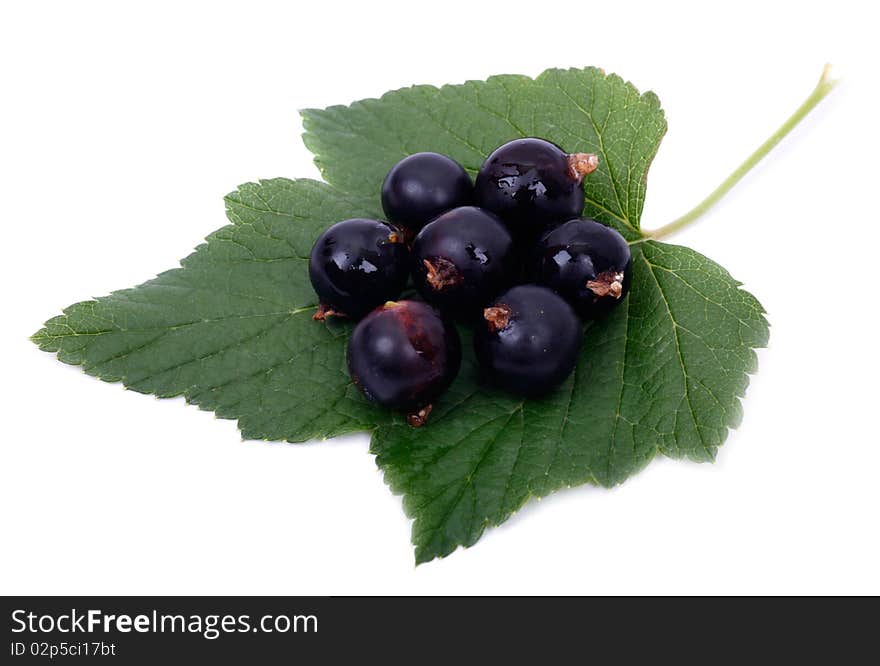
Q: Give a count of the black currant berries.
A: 7